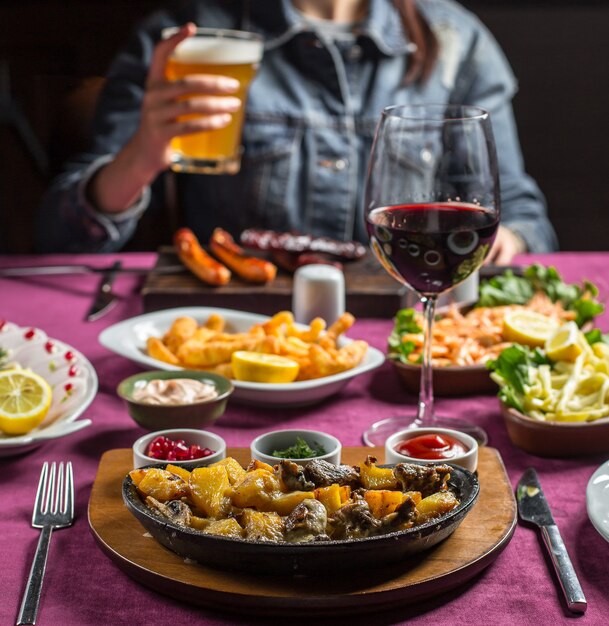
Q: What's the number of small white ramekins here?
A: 3